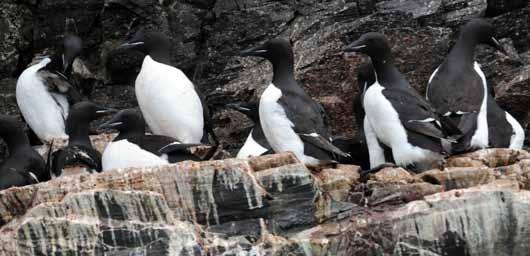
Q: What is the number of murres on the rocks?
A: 11